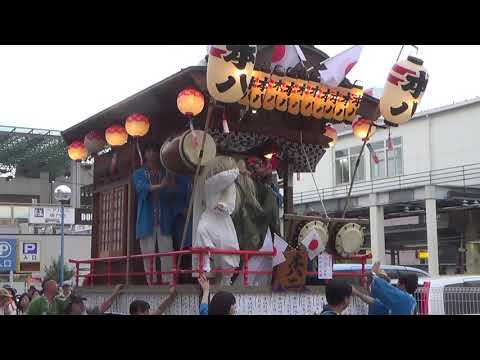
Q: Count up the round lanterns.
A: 7